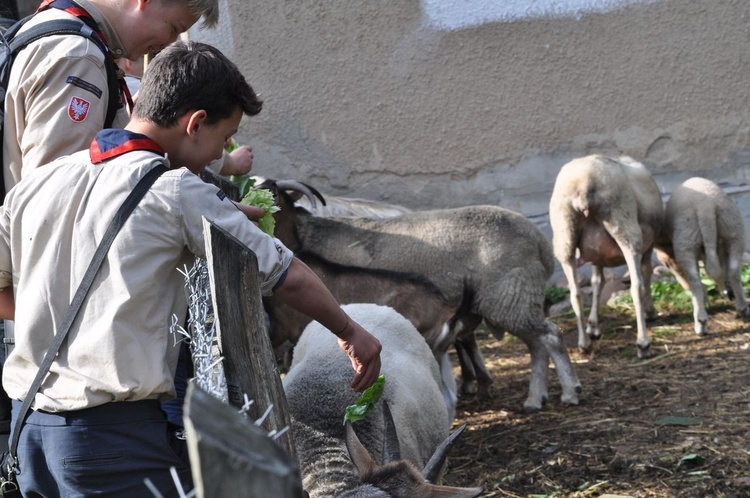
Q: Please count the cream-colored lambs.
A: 2